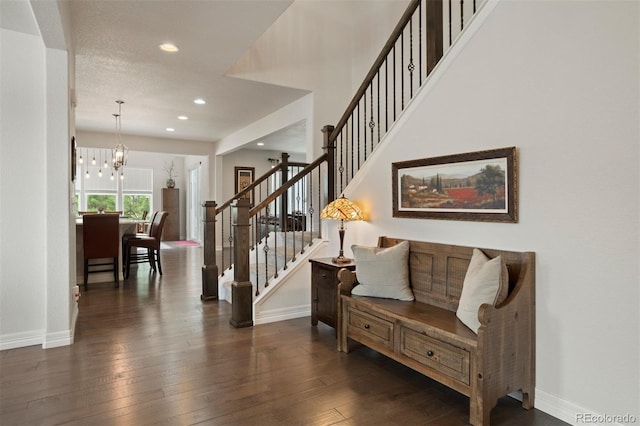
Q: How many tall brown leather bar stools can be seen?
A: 3